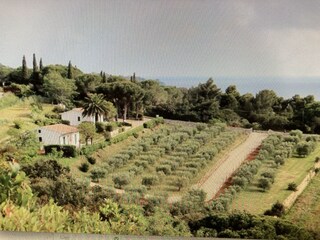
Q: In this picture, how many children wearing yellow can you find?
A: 0